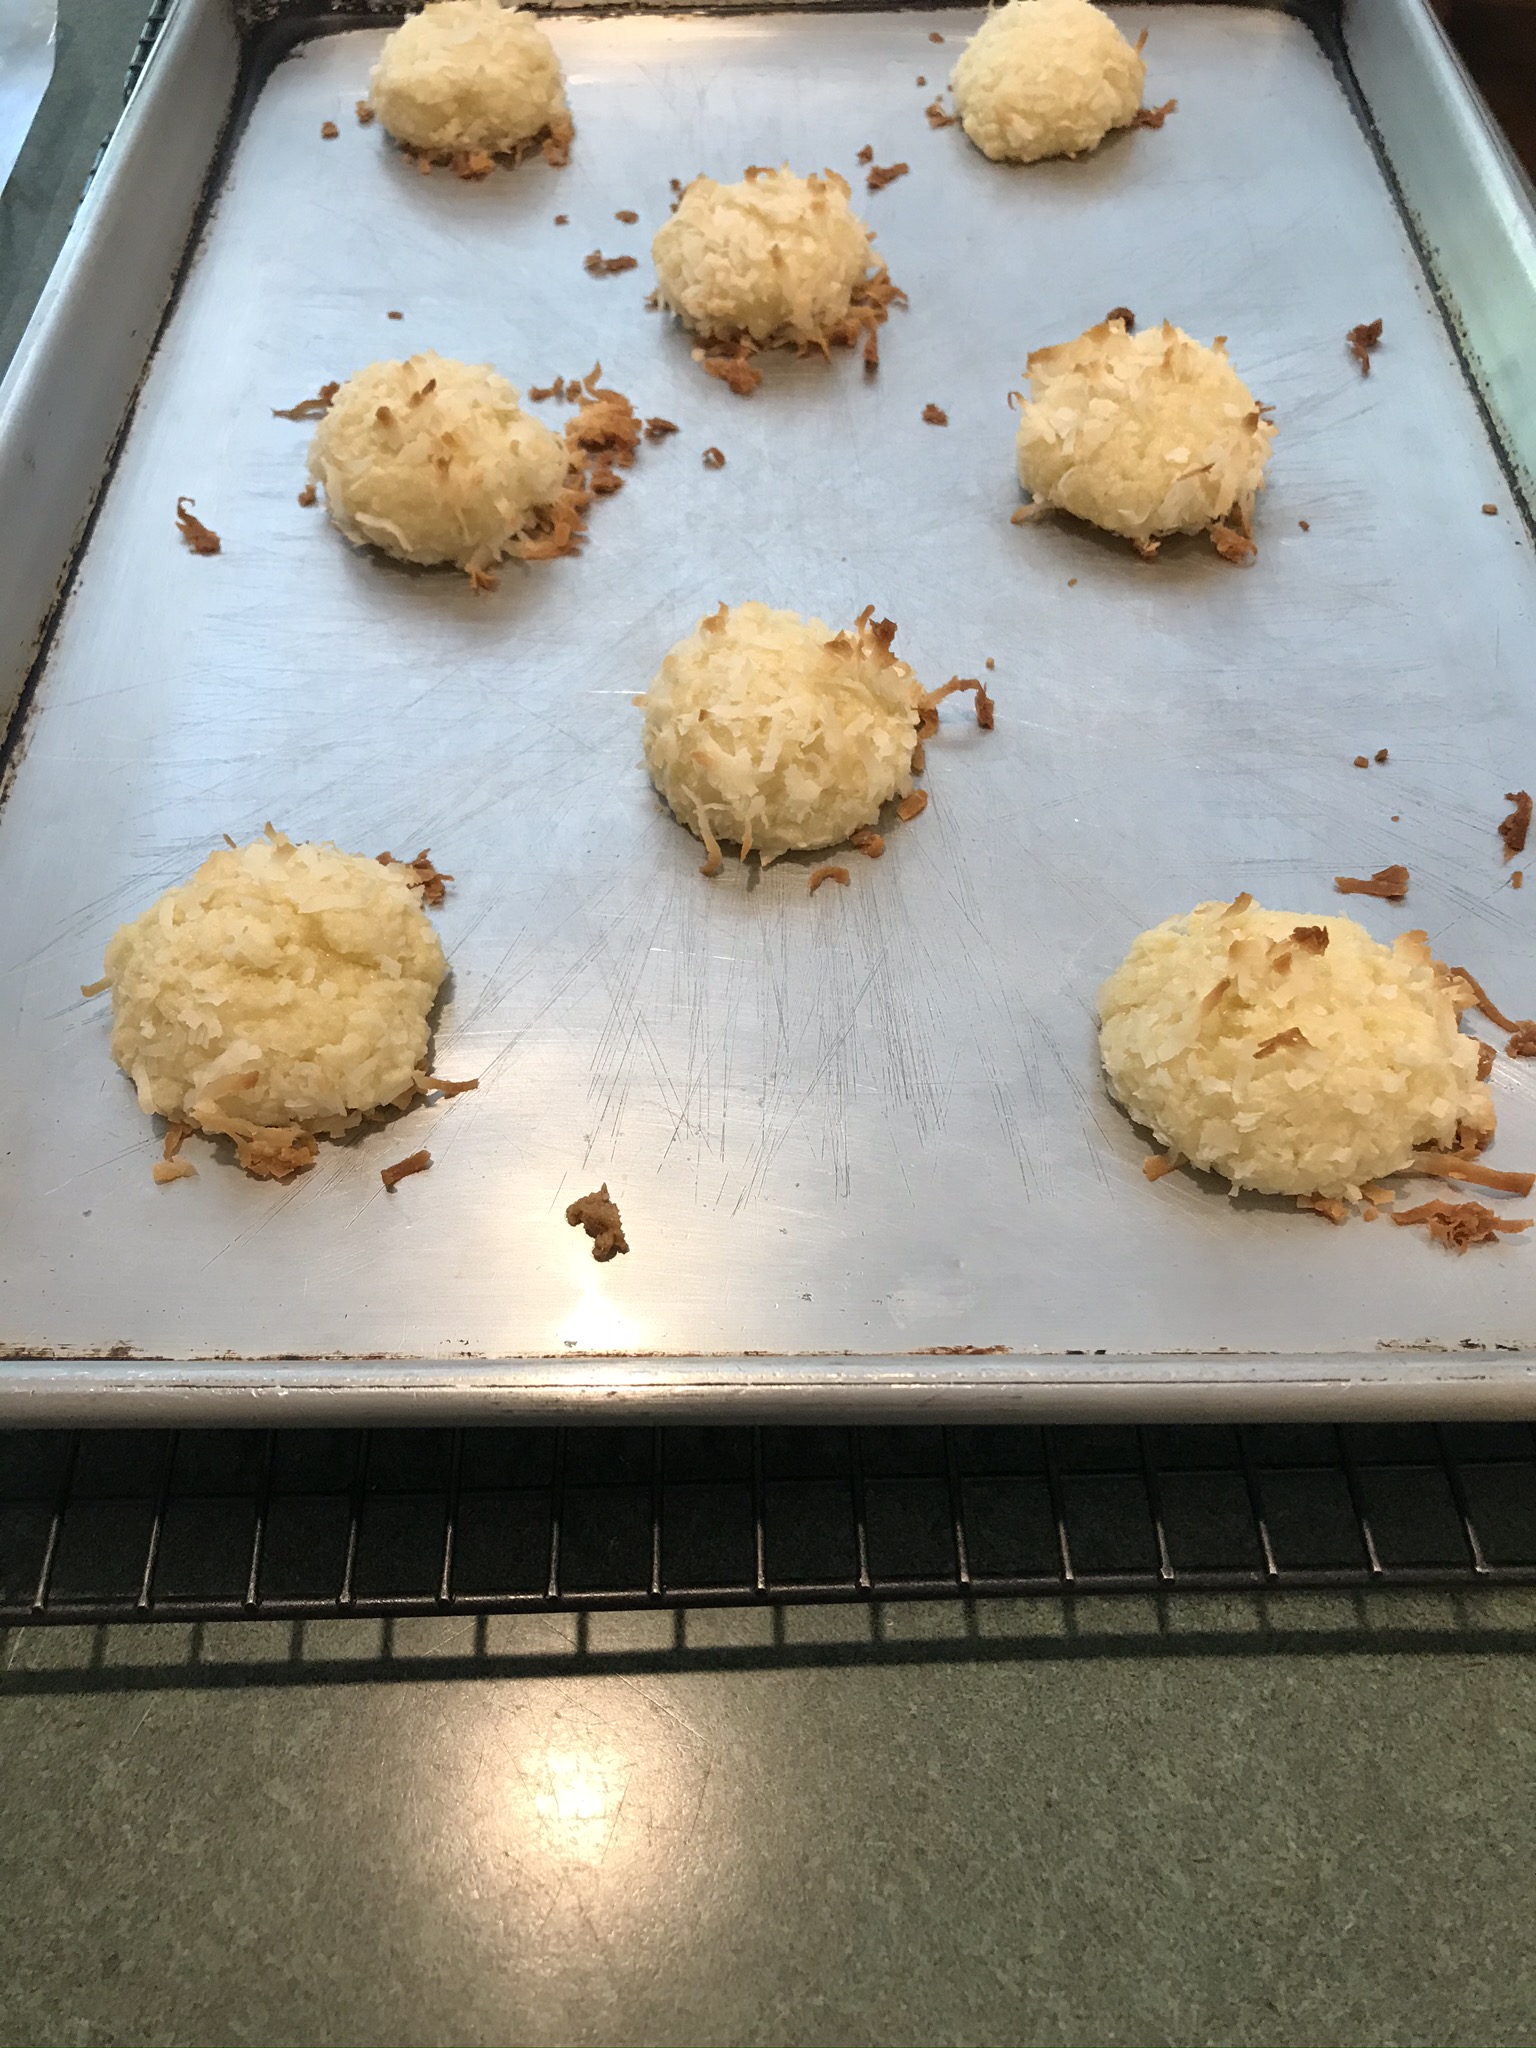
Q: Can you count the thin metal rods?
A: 15